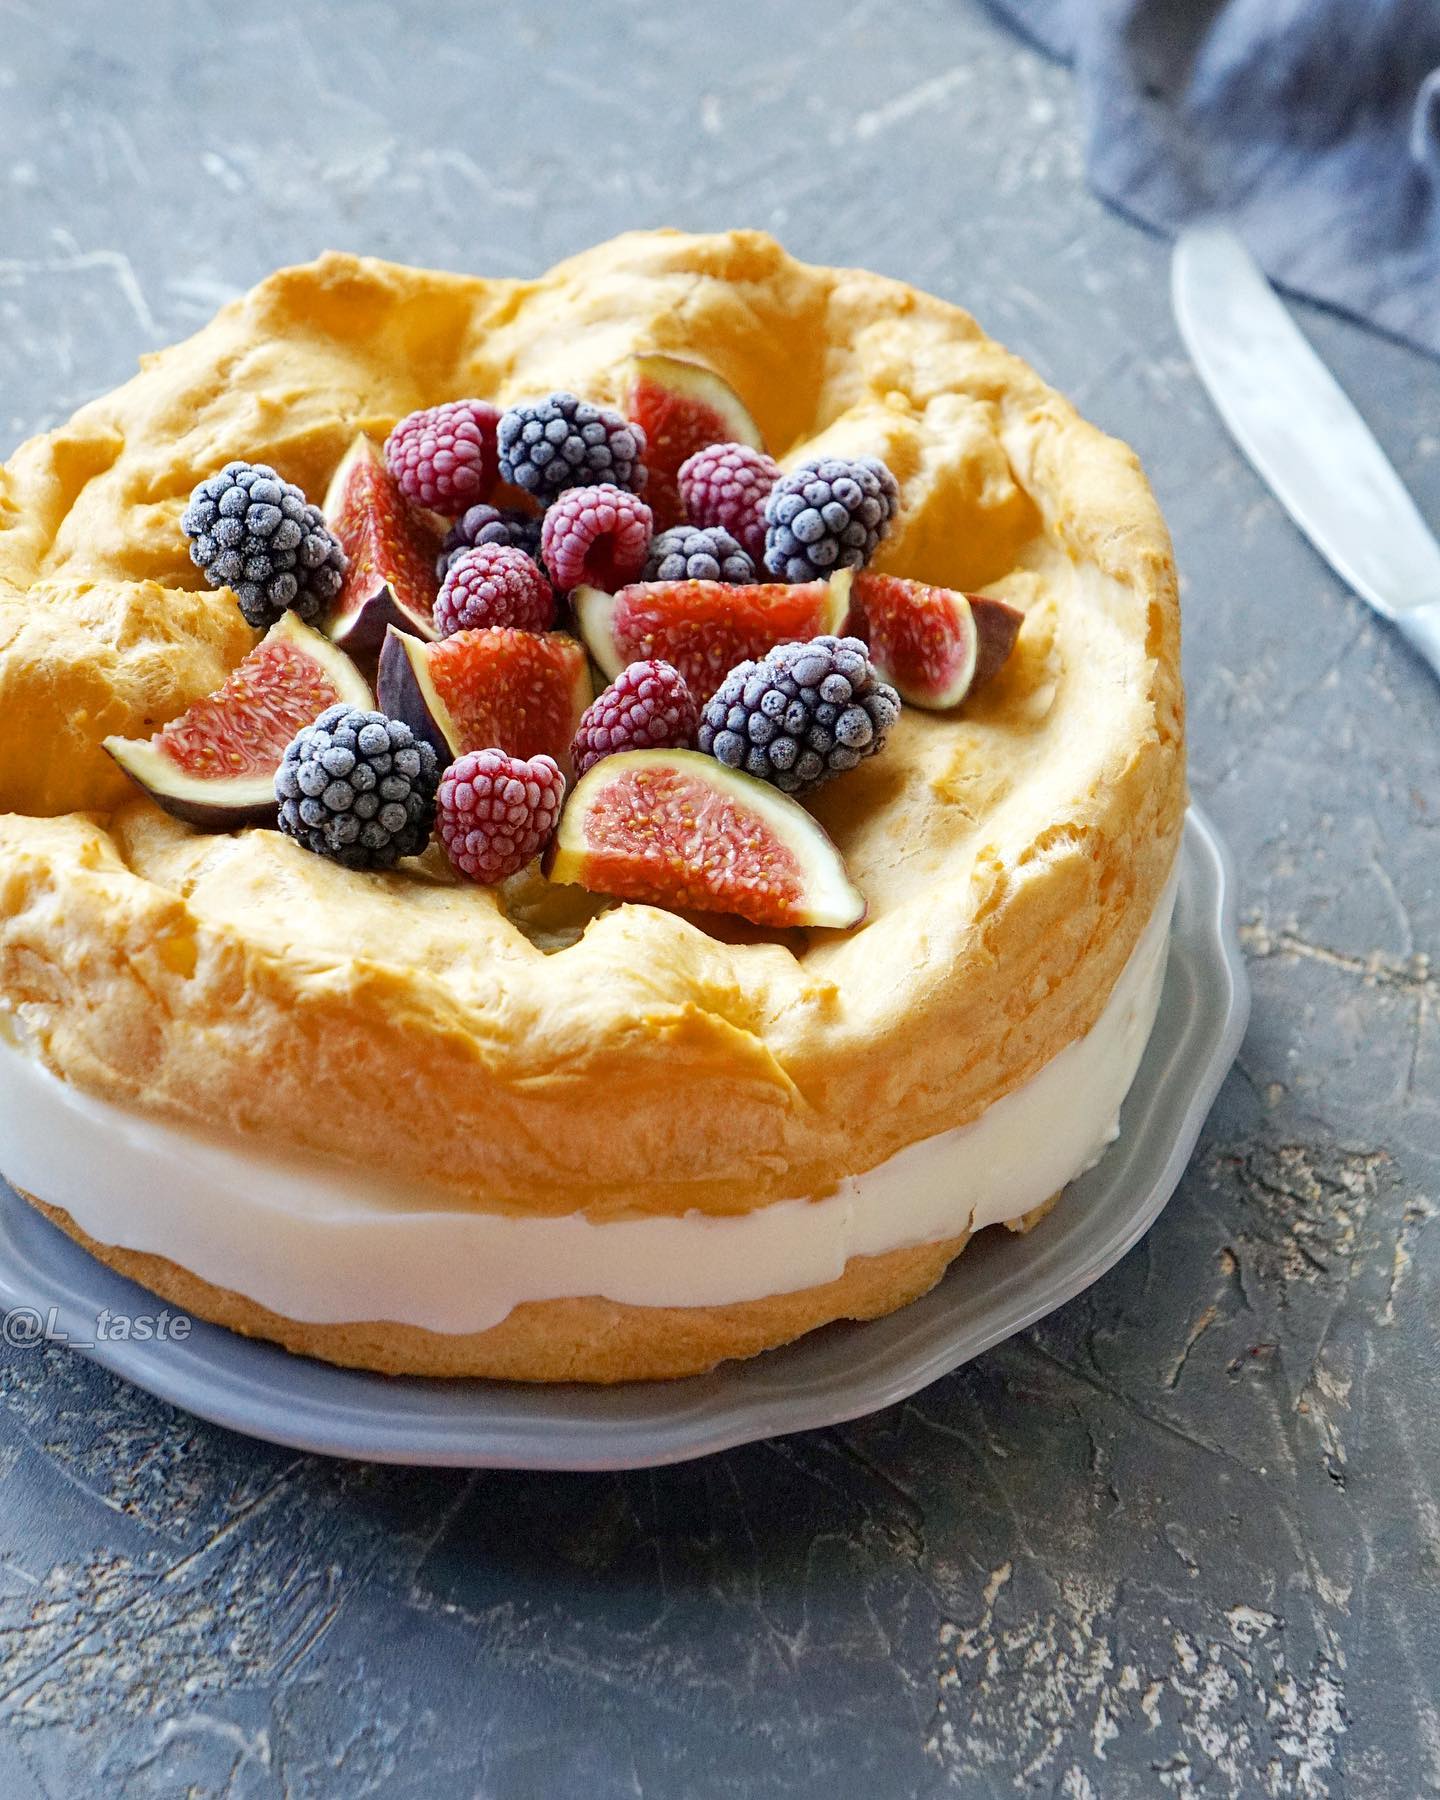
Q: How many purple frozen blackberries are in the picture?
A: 7